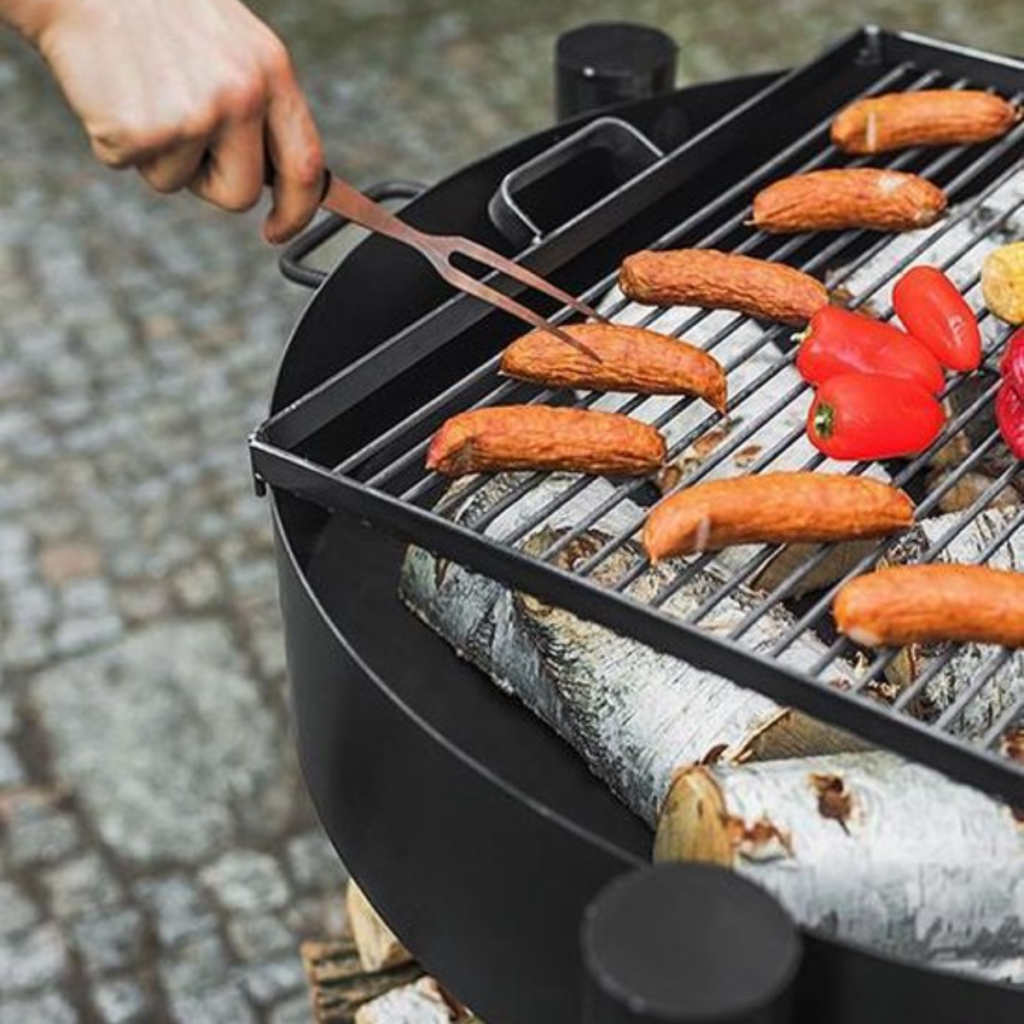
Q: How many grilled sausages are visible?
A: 7